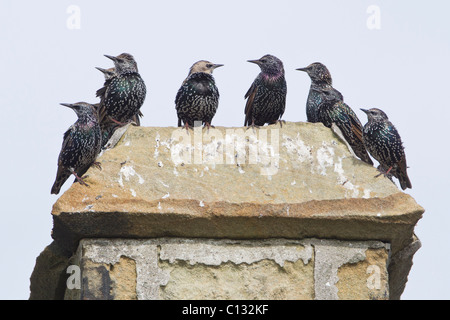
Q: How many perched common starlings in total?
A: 8